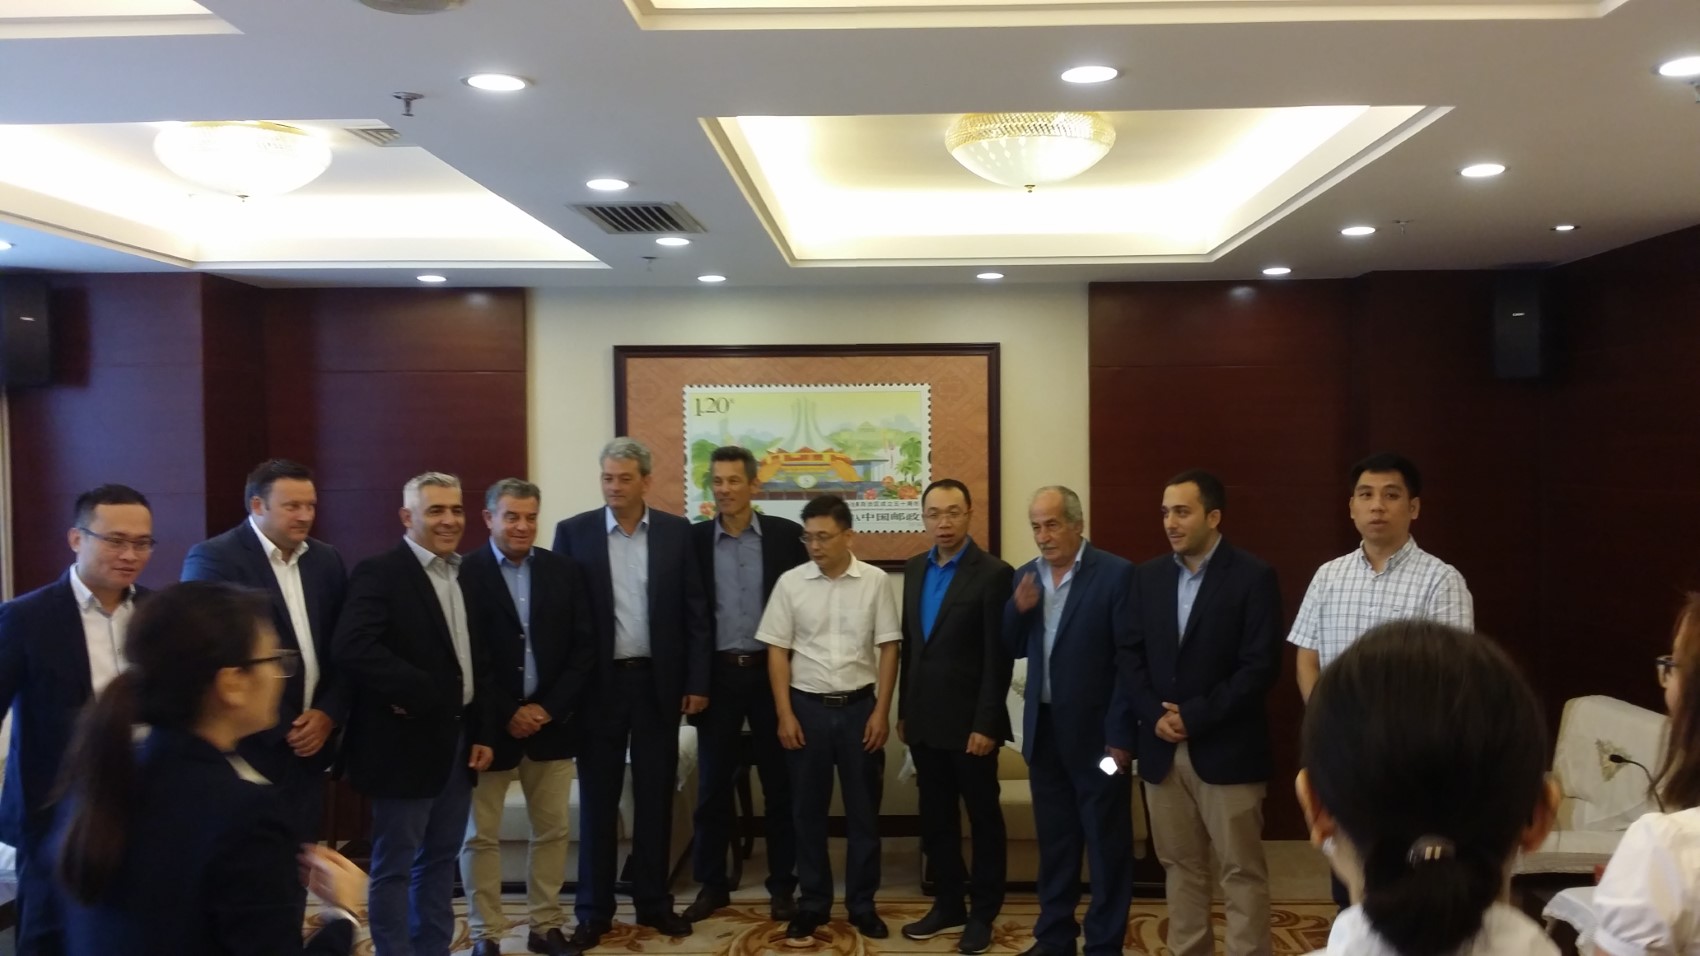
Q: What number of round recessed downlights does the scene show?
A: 13